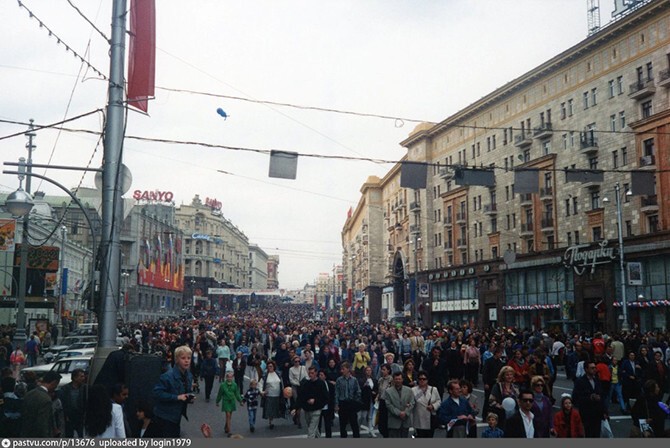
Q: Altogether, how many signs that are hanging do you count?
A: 6